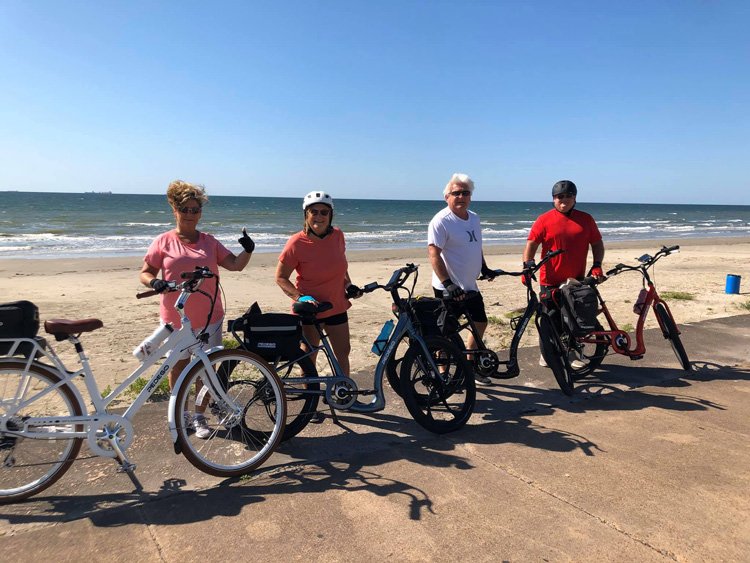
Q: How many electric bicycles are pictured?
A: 4